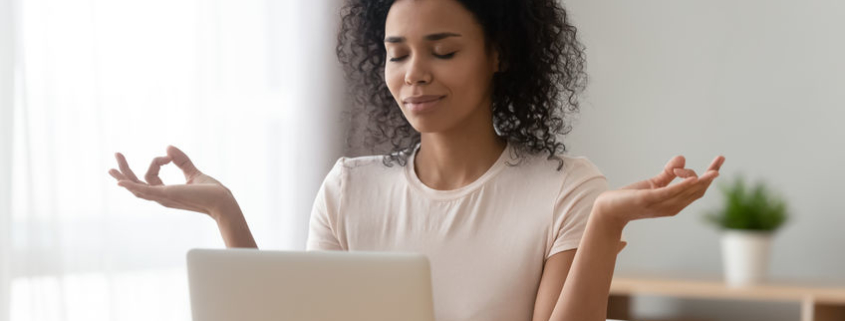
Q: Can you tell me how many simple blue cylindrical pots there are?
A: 0